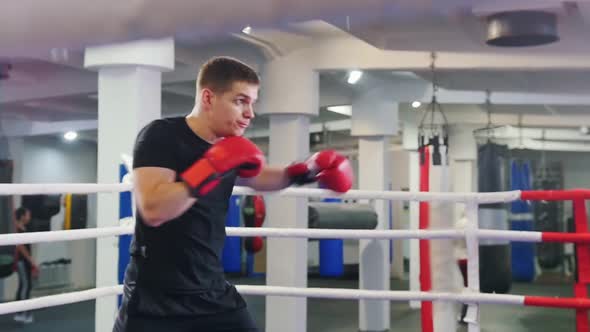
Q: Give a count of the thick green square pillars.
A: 0